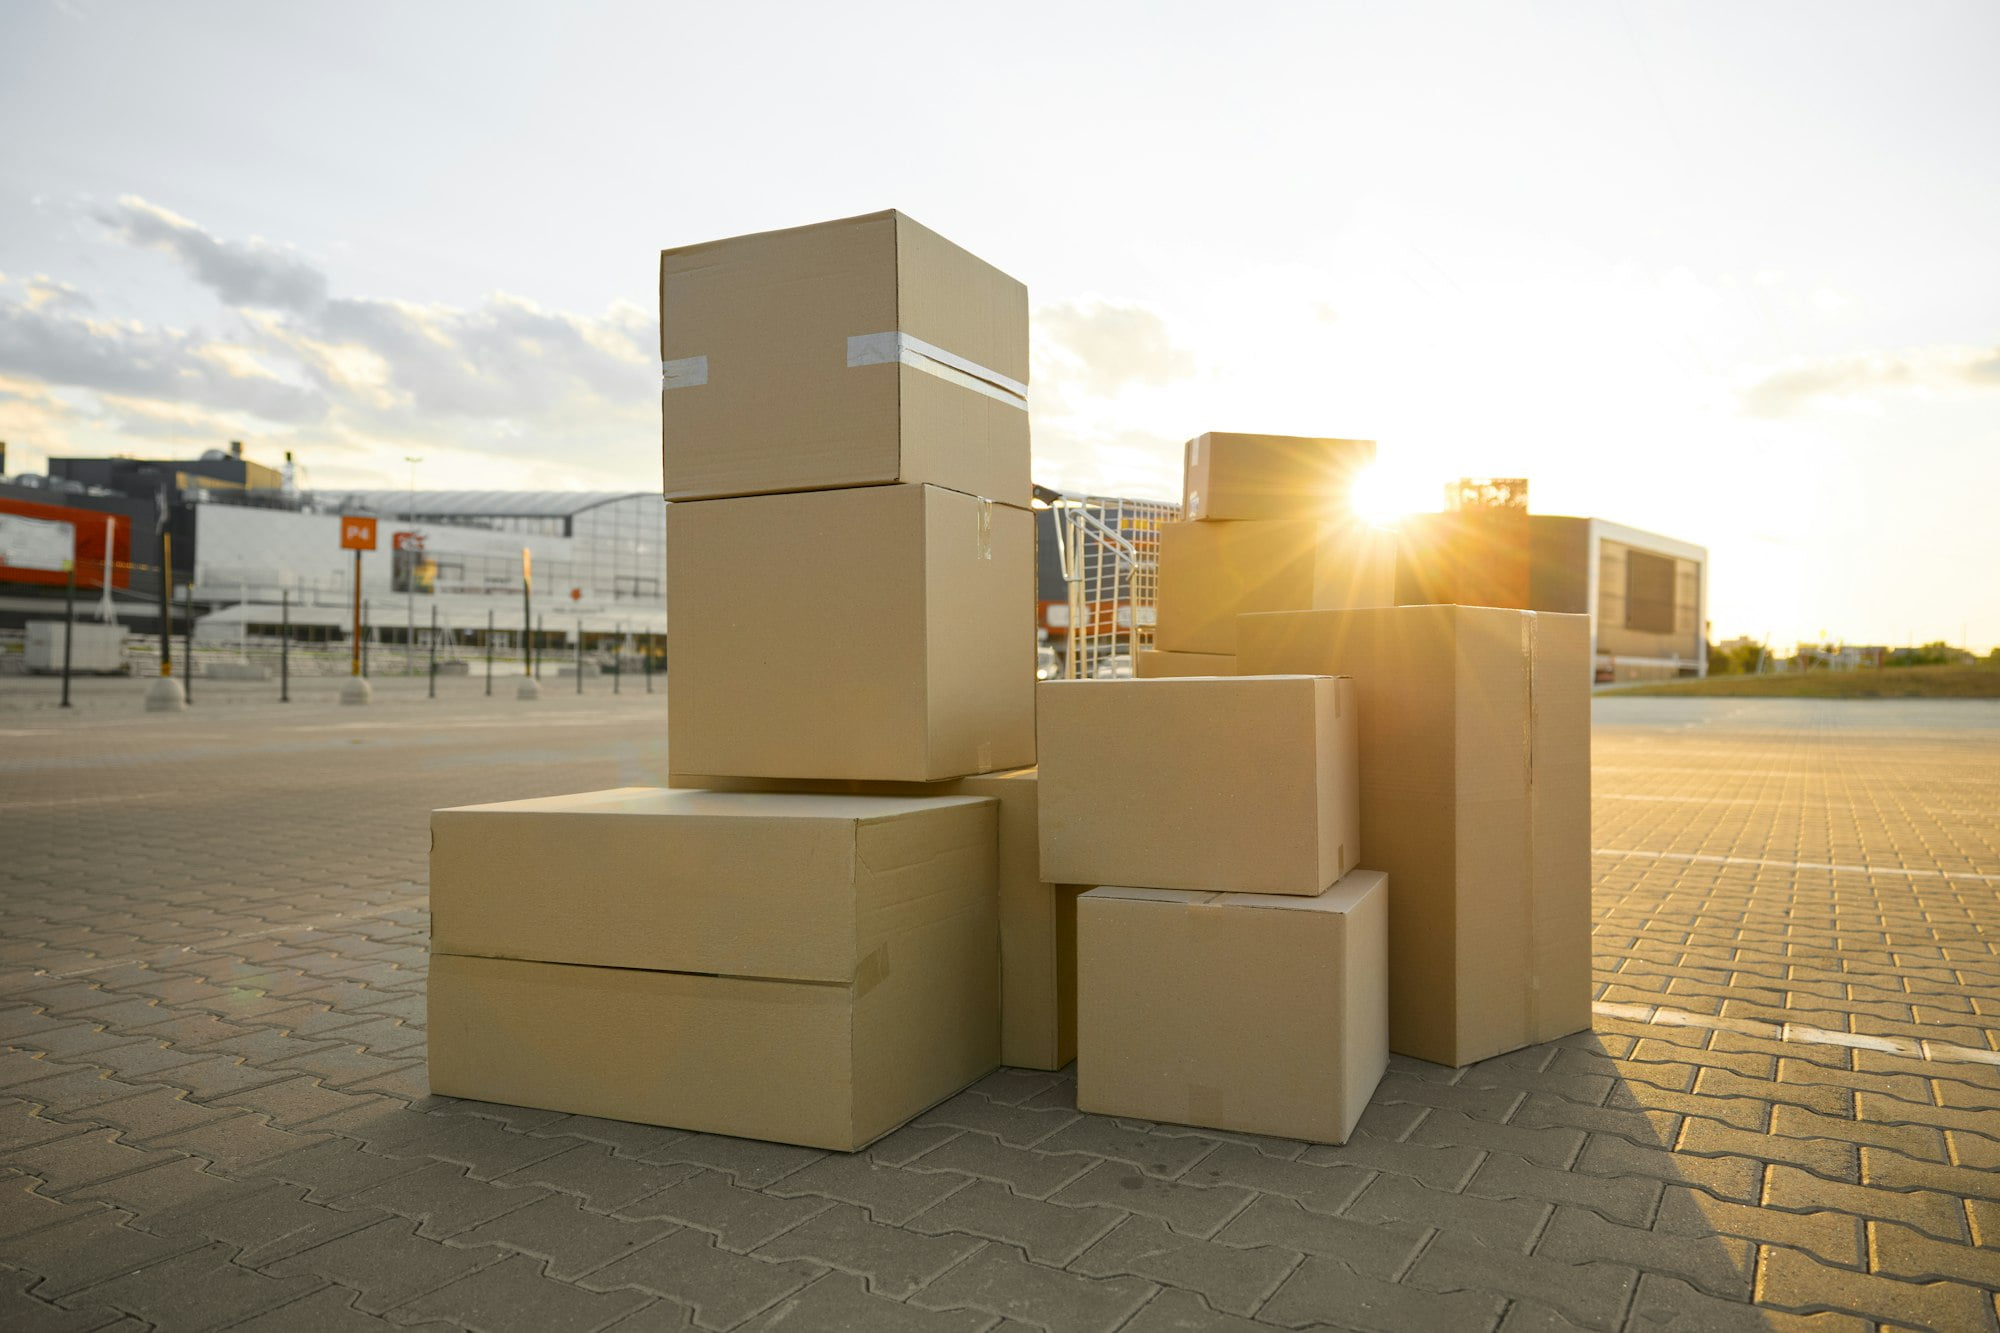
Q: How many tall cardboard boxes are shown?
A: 1